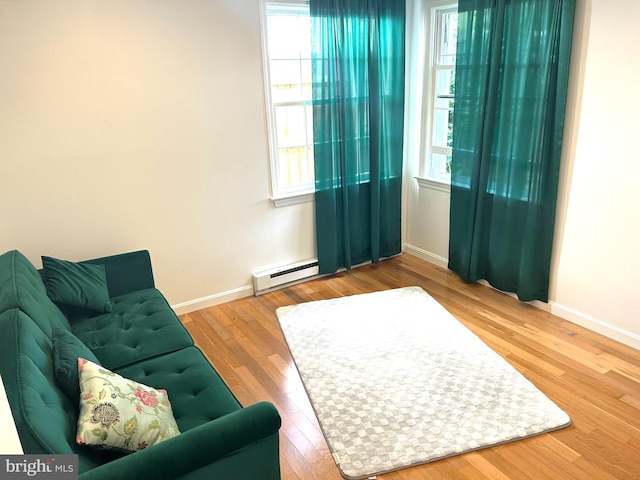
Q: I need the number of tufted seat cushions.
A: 2